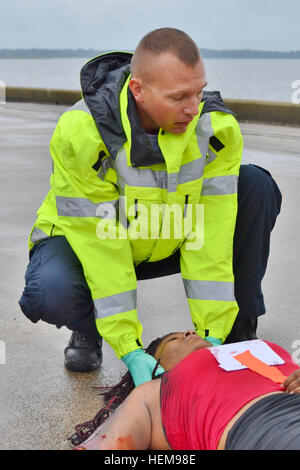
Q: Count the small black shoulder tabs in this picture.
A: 2